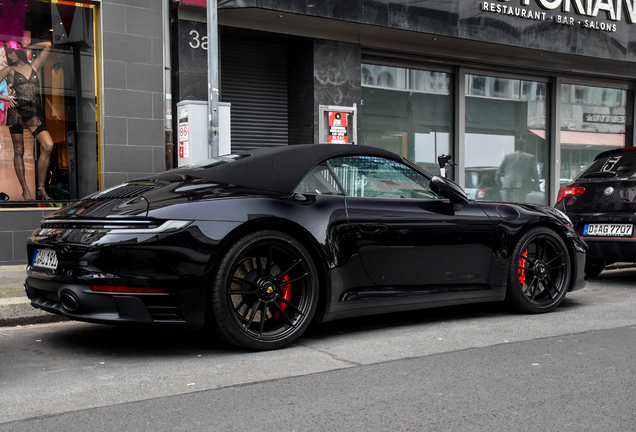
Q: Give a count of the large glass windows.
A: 4